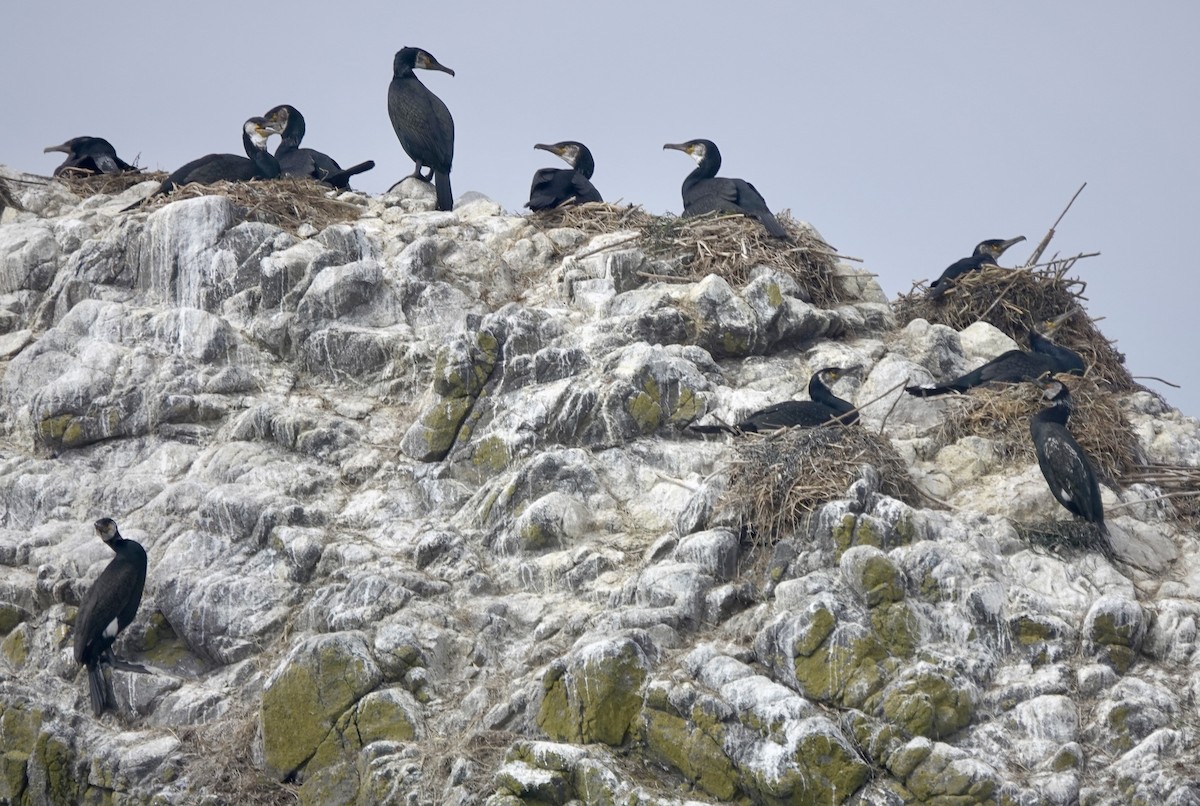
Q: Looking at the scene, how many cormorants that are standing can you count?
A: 3